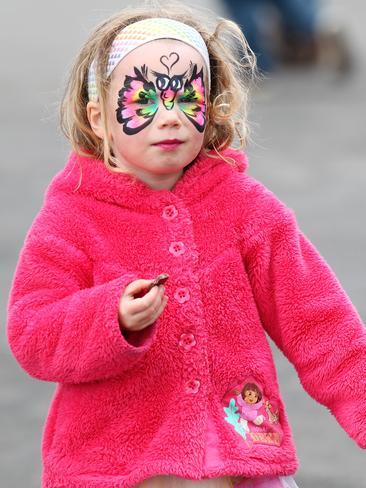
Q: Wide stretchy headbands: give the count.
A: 1